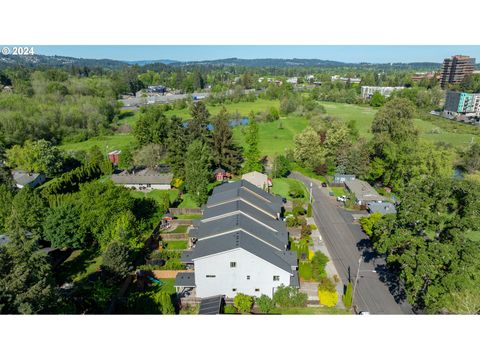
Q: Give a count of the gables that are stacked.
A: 5